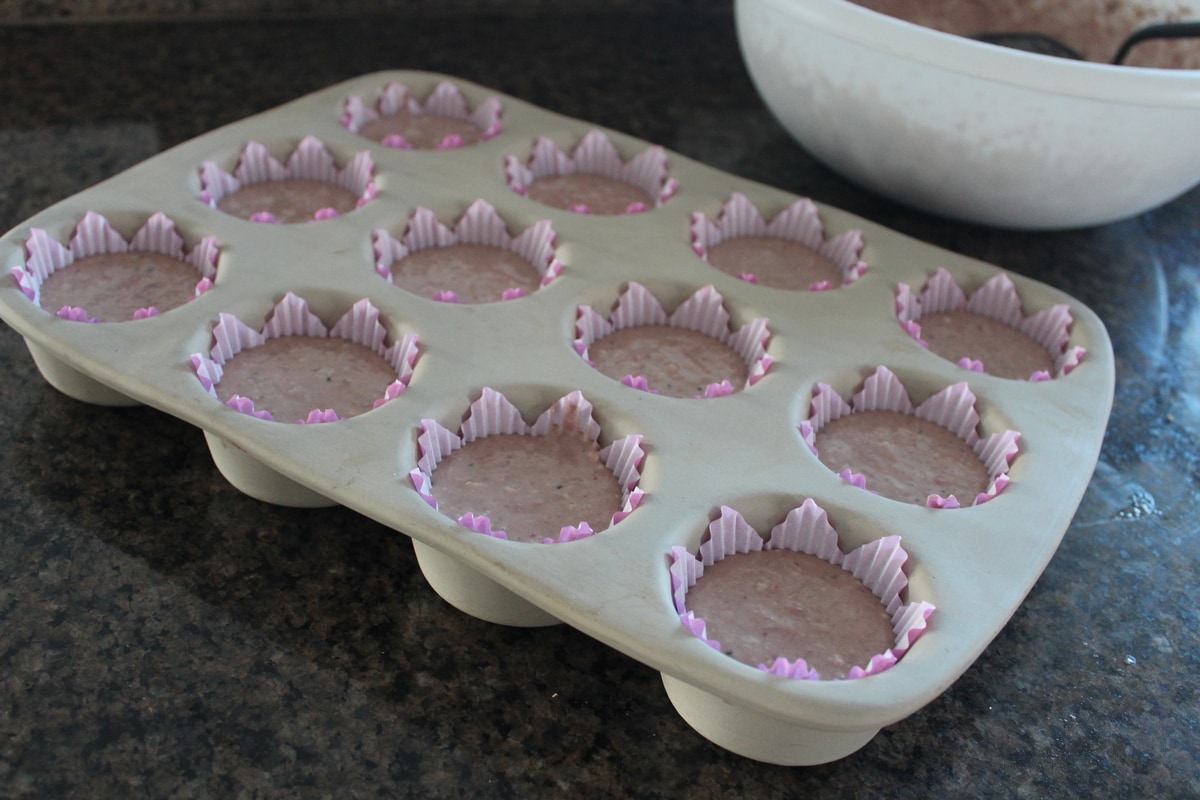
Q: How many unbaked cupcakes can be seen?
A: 12